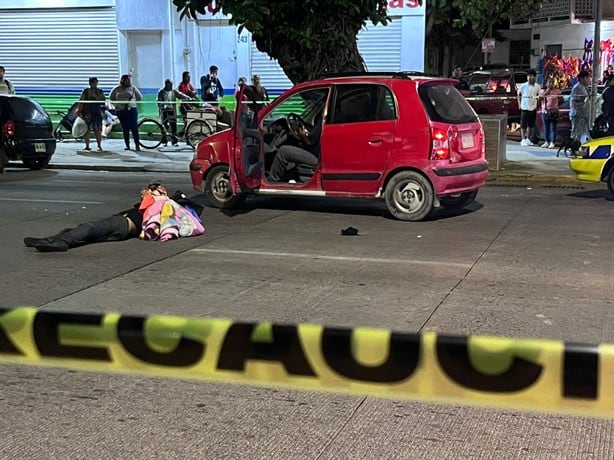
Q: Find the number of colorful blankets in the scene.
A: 1